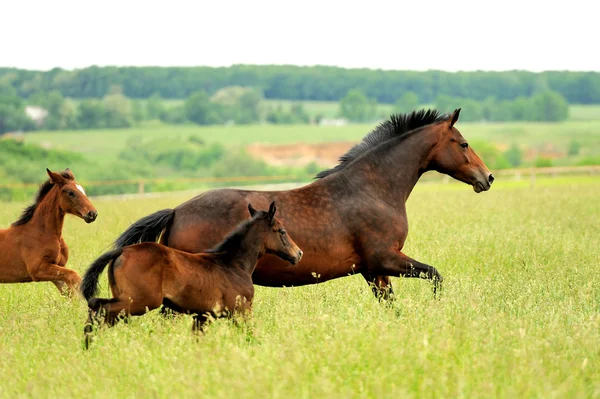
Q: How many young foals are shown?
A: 2